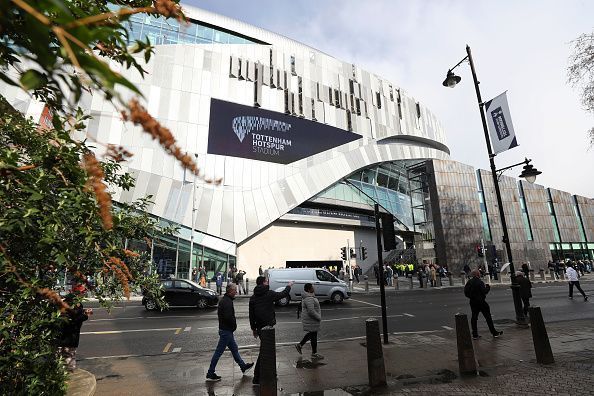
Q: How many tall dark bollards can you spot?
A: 4